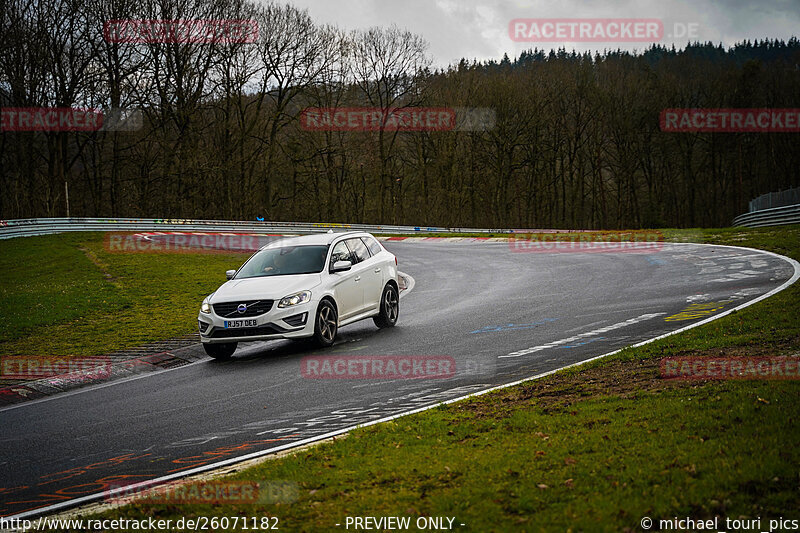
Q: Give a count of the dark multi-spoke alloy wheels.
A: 2